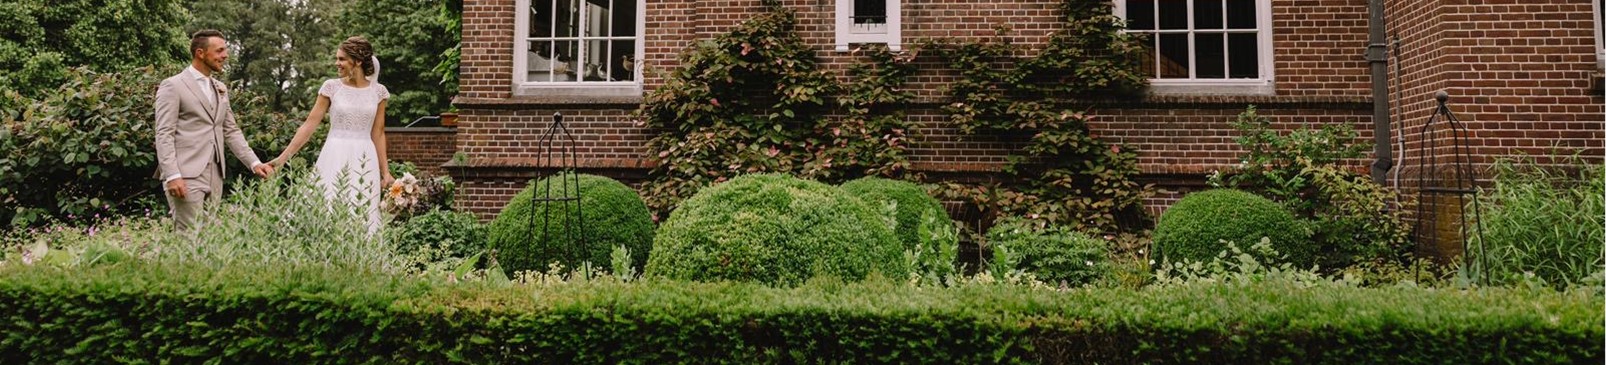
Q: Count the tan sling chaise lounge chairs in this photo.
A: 0